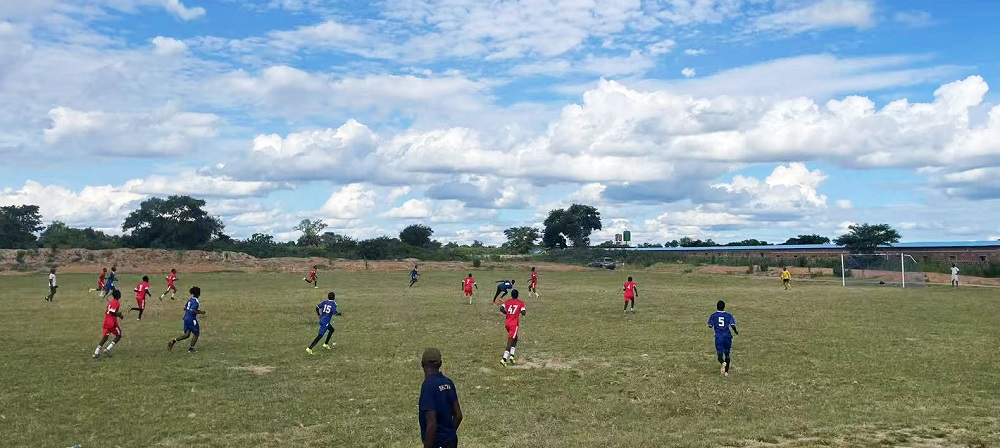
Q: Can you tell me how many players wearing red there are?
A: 9